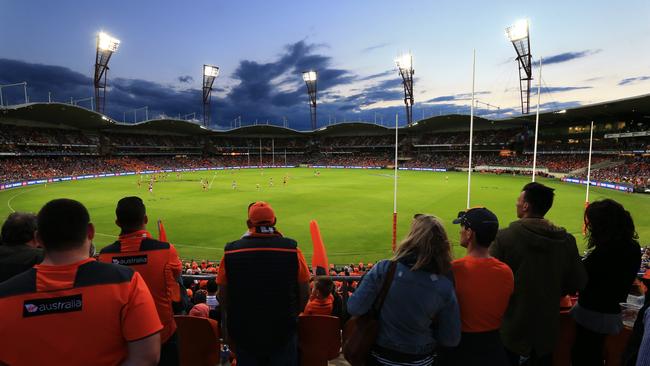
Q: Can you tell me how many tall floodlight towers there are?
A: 5